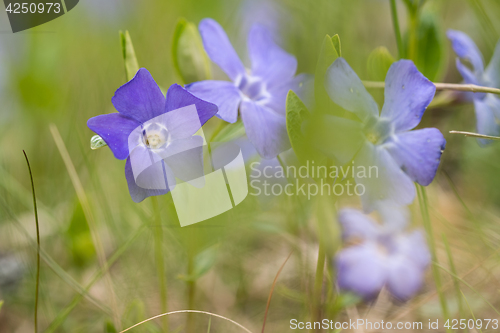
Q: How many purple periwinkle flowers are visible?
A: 5